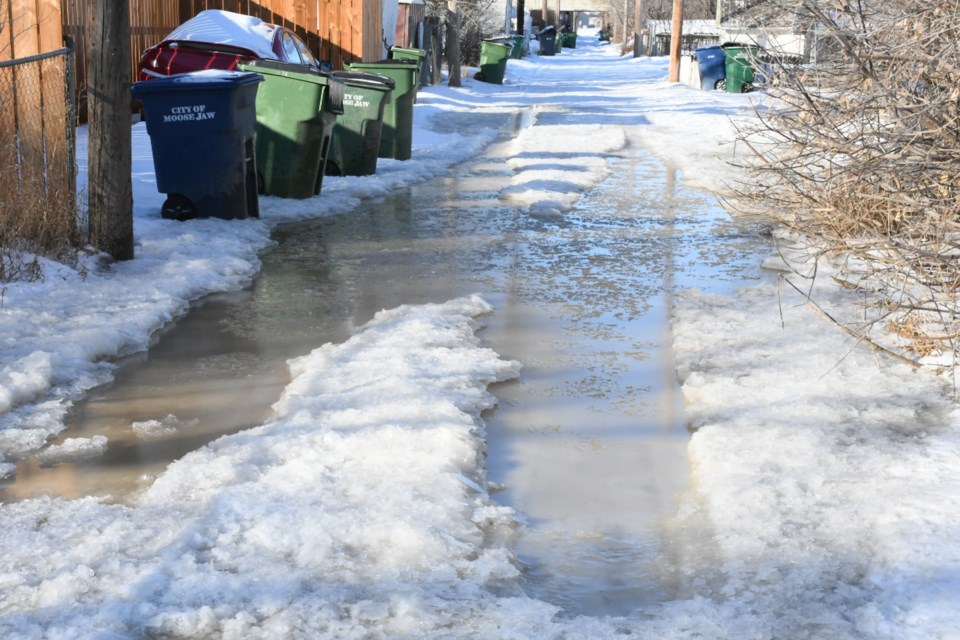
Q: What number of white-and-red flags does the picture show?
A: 0